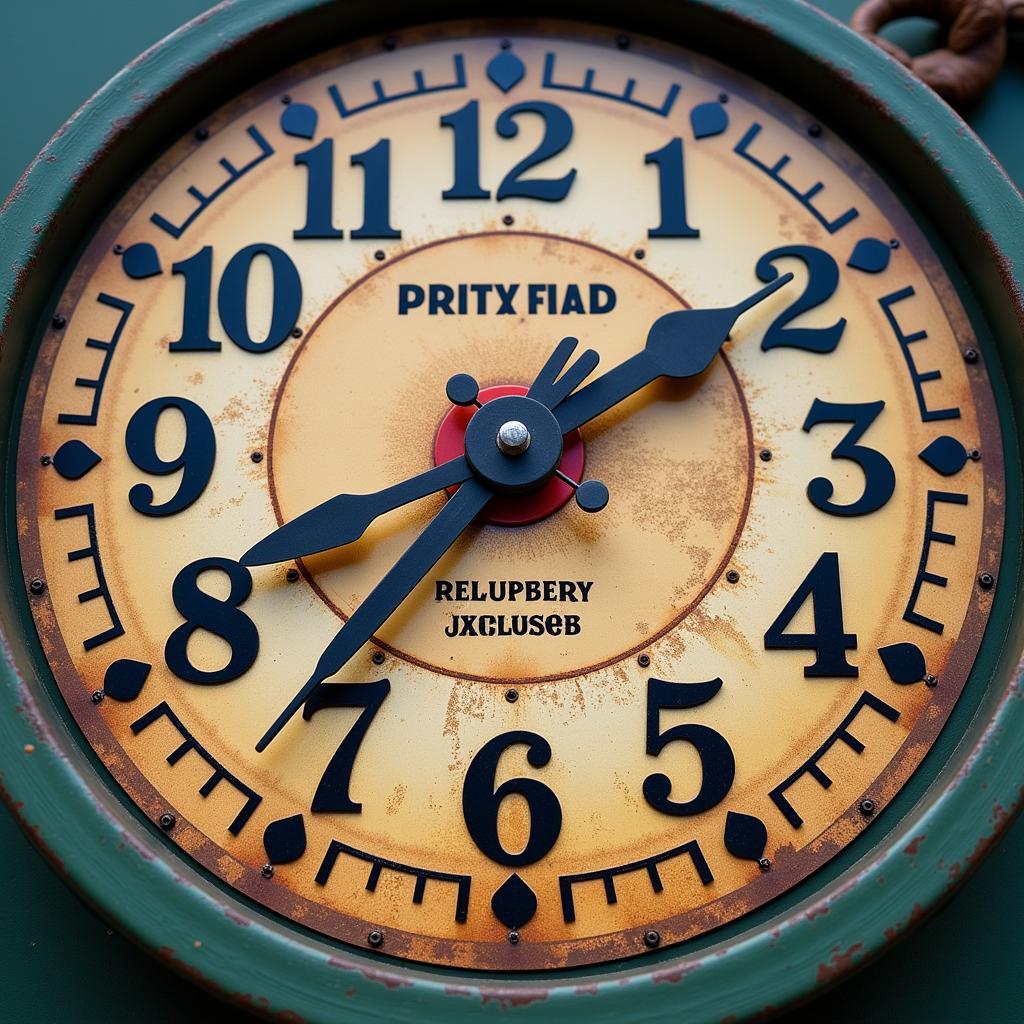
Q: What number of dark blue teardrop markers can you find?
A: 12